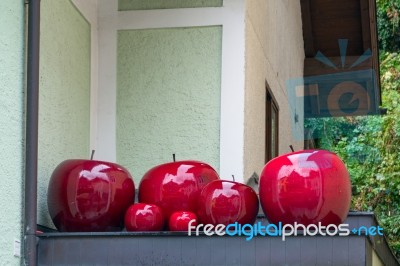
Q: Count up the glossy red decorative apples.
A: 6